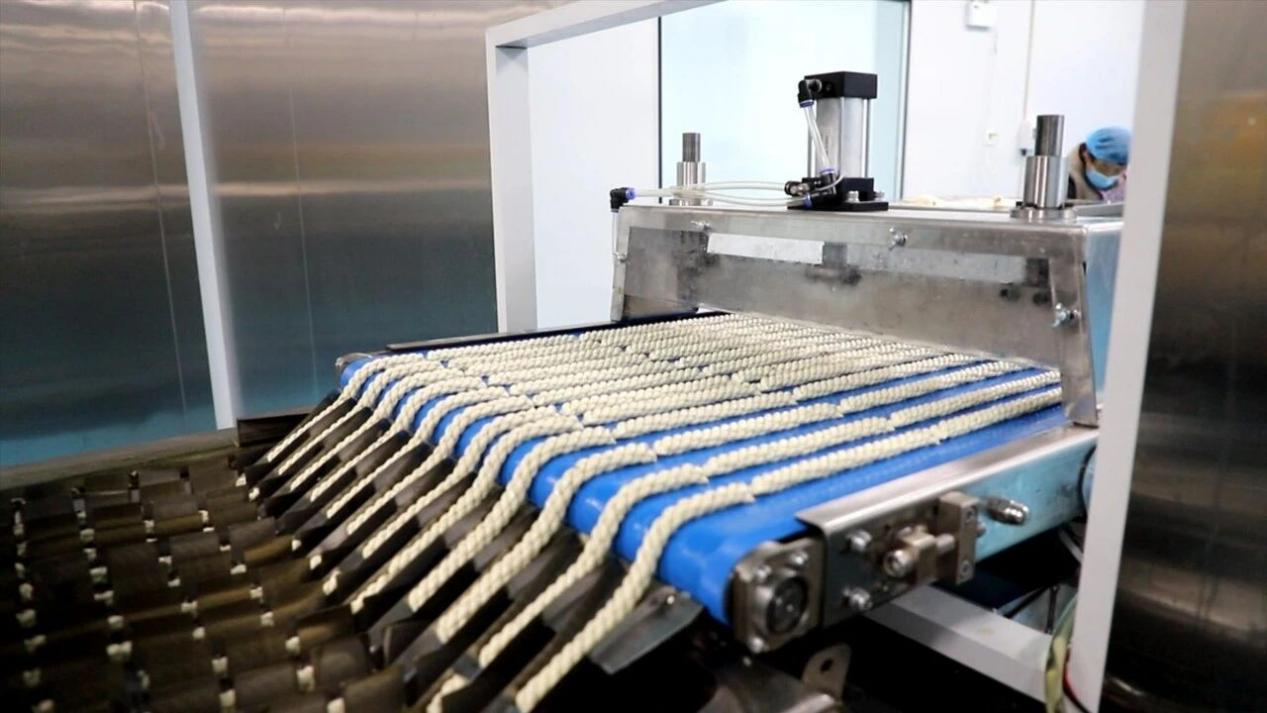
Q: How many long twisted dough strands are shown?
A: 12